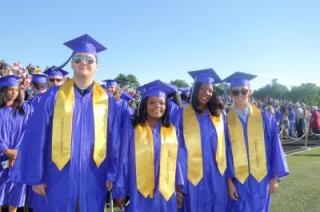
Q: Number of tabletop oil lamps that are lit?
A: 0